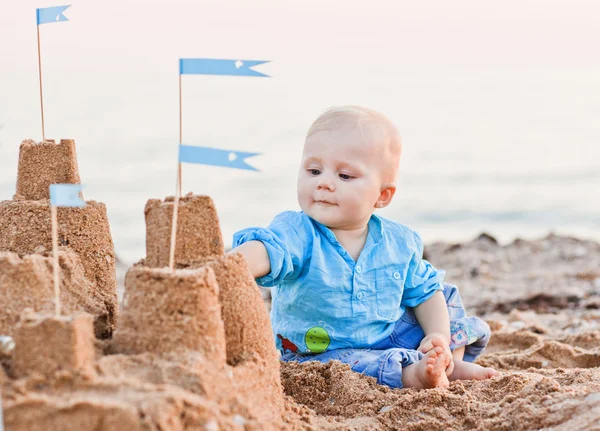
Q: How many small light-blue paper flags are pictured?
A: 4